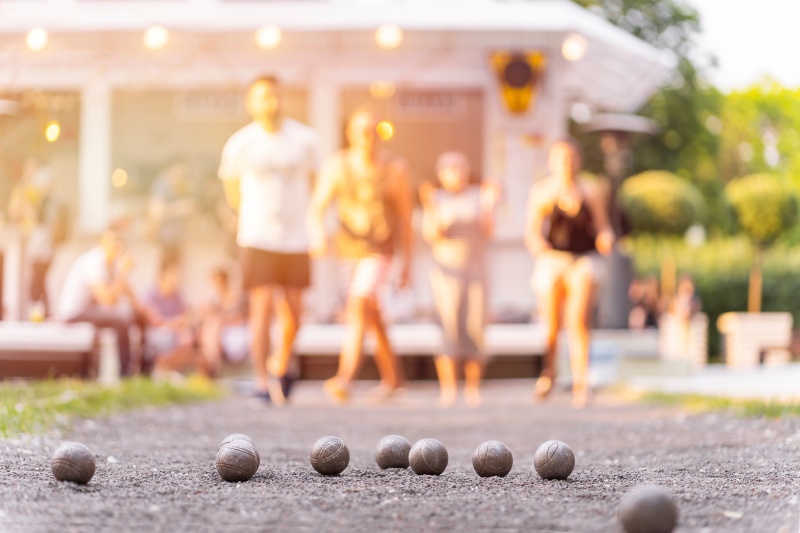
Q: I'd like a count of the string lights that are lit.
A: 5